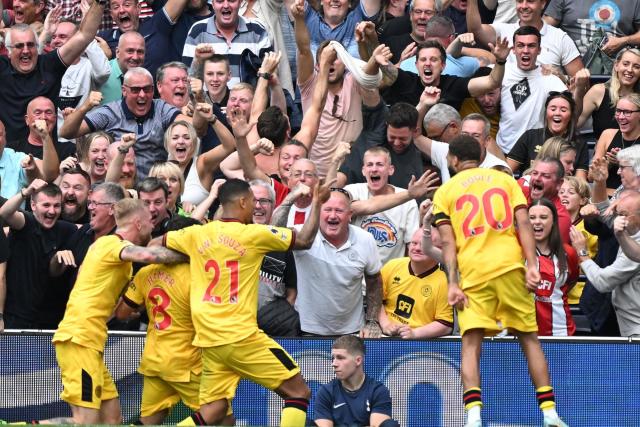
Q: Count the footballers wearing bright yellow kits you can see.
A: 4